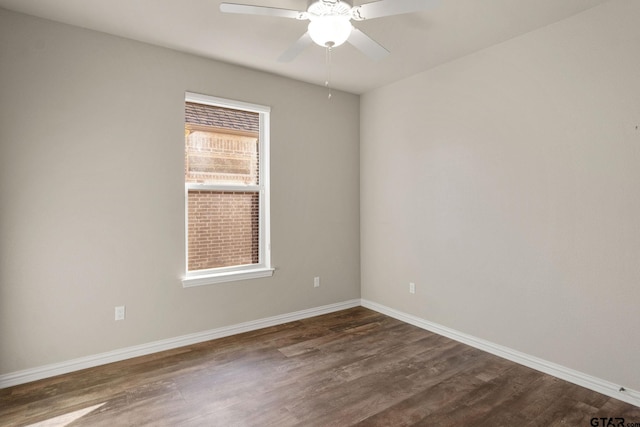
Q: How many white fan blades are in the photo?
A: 4